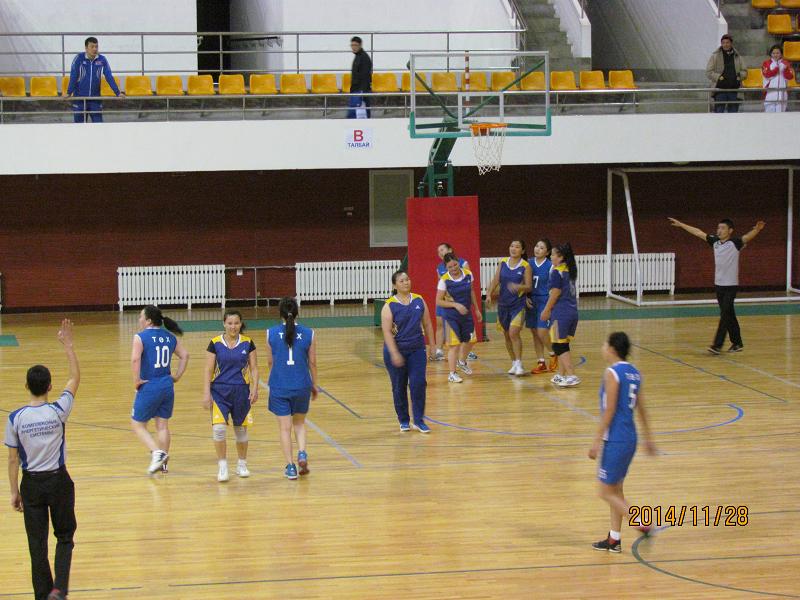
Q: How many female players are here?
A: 10